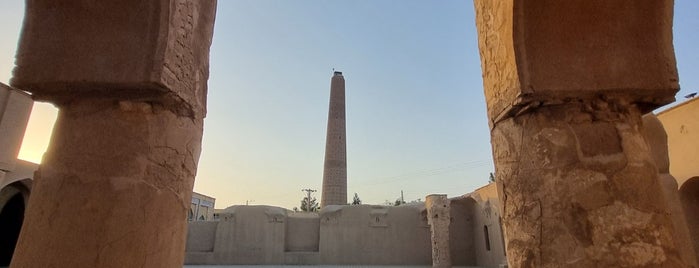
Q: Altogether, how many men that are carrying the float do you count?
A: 0